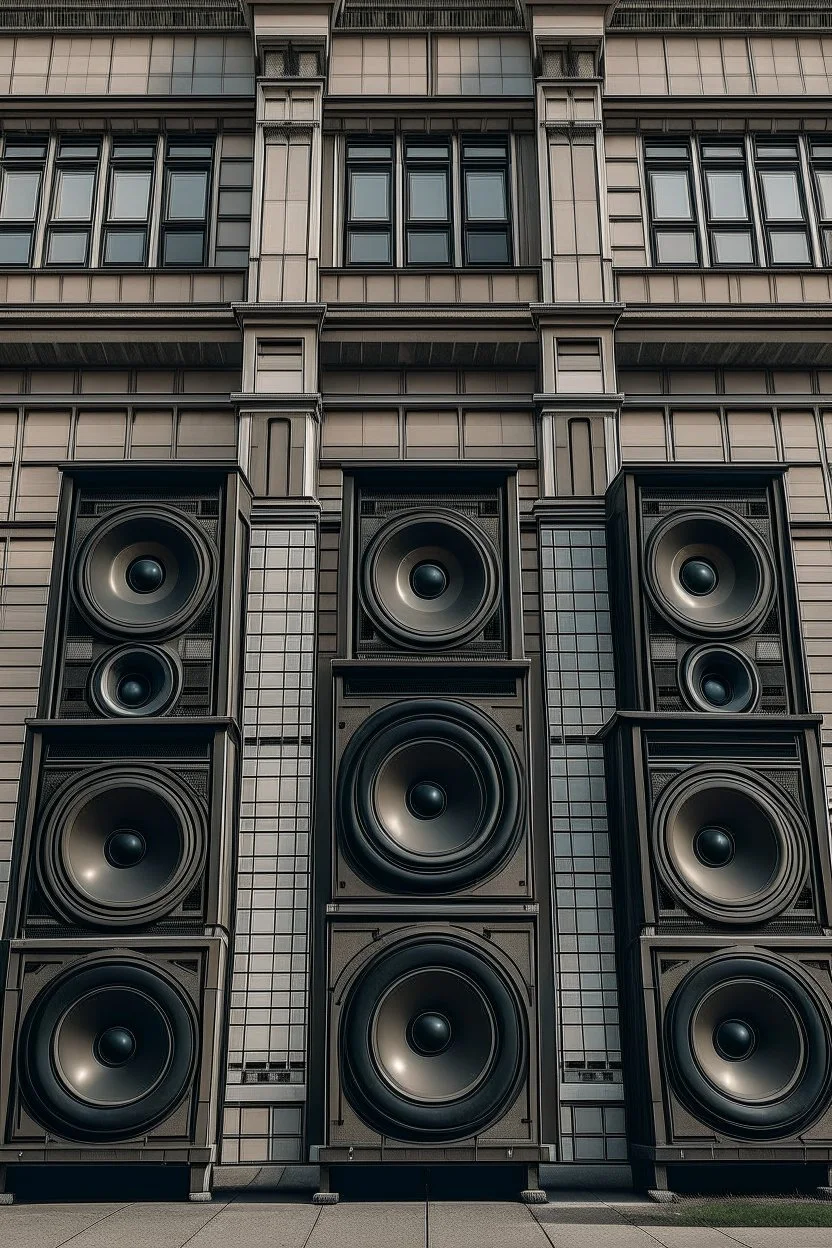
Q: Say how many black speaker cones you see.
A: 11